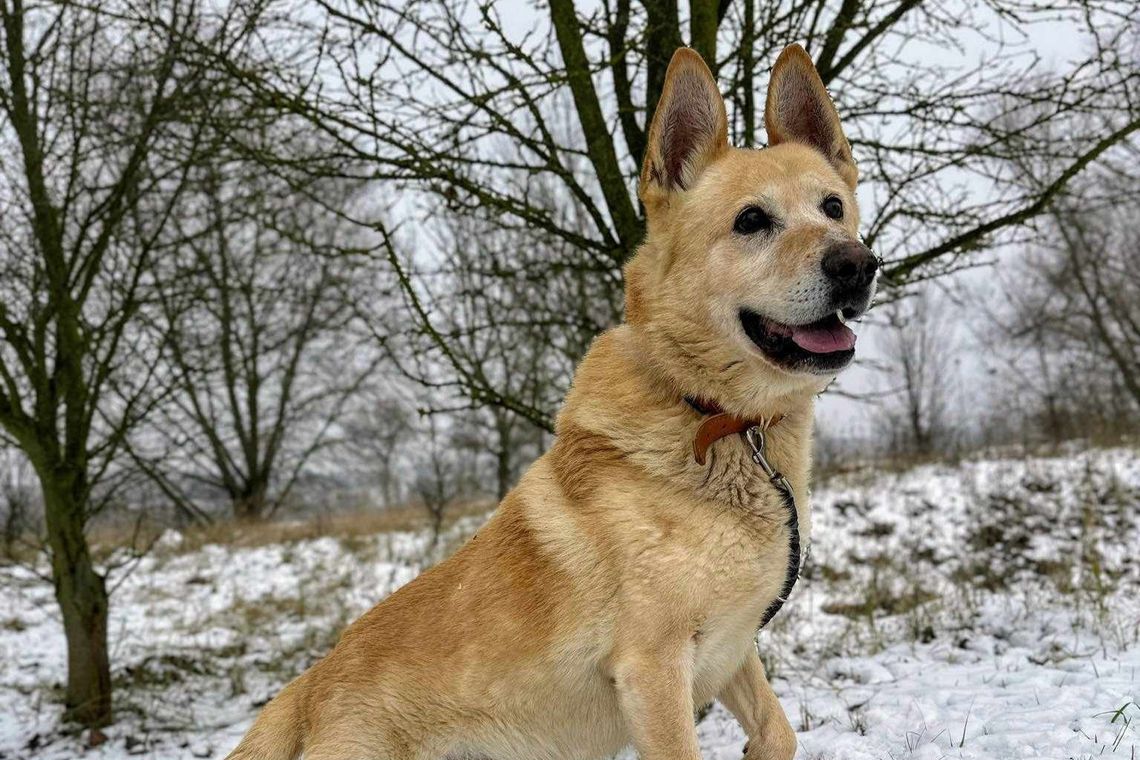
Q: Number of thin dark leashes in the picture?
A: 1